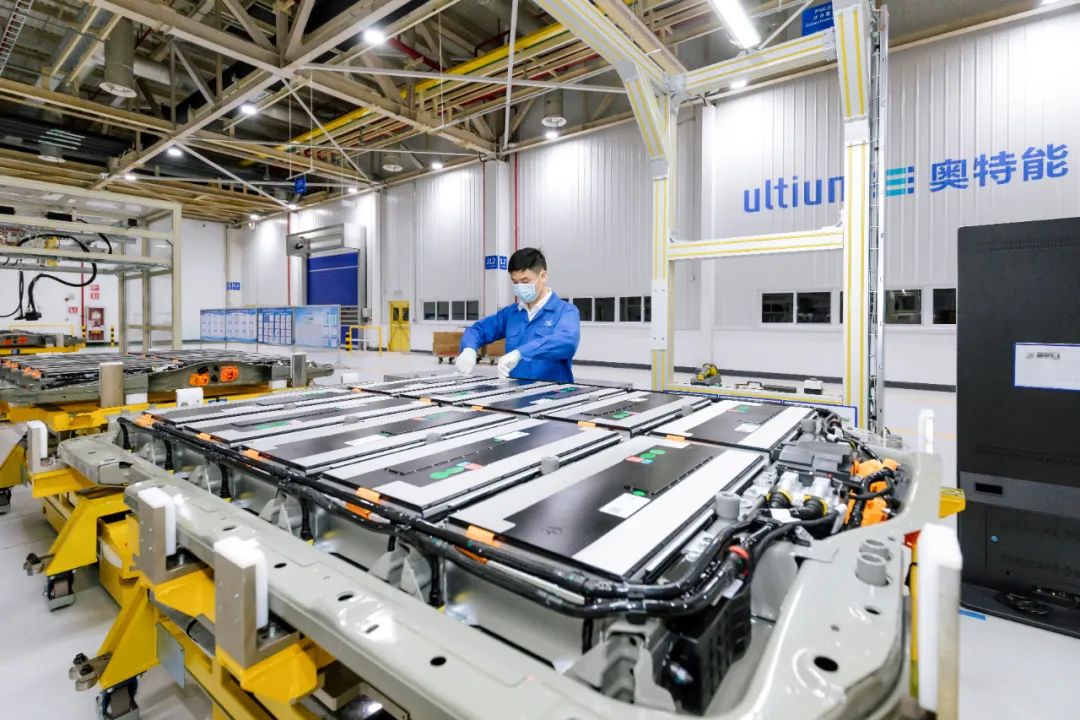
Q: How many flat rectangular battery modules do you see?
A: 10